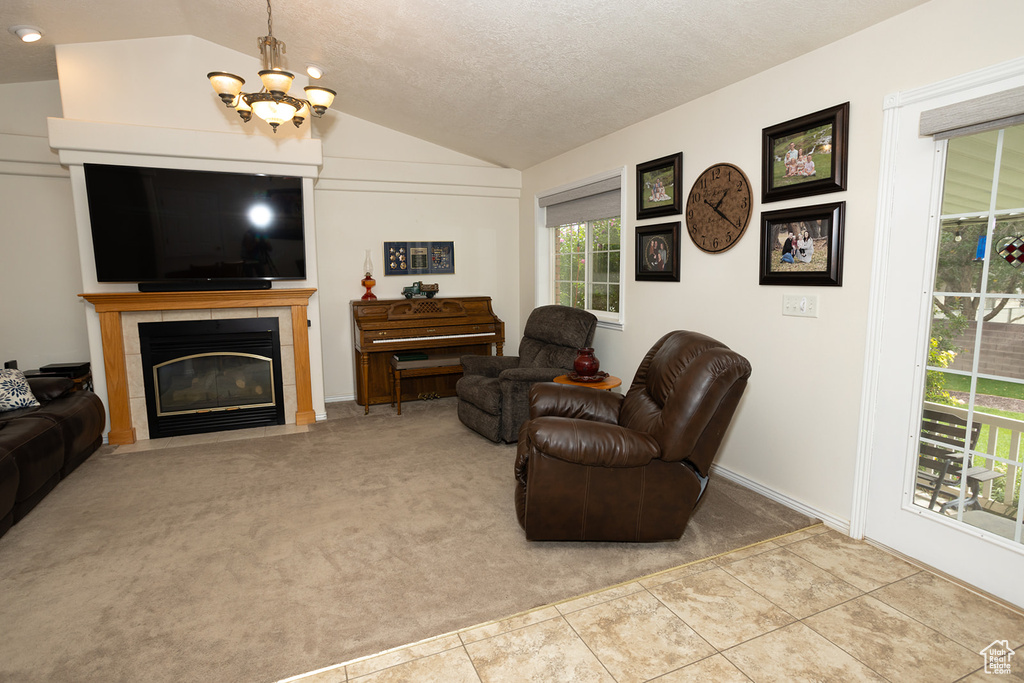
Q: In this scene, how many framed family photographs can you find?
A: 4